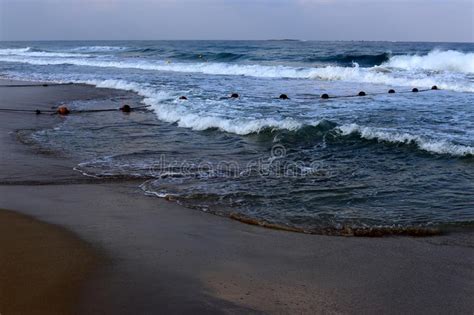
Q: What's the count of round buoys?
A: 10